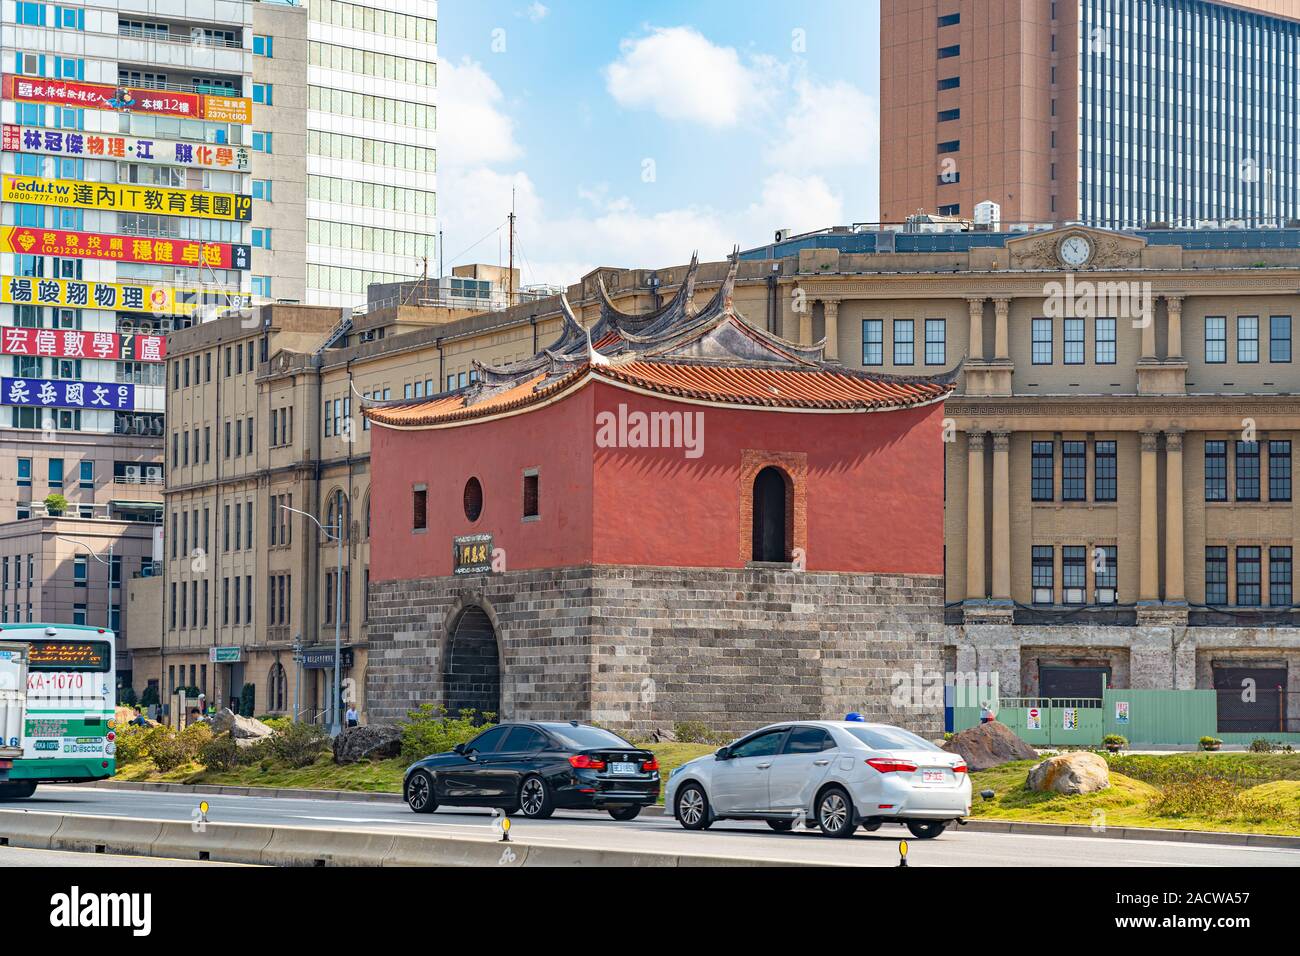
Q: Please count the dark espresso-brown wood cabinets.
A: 0